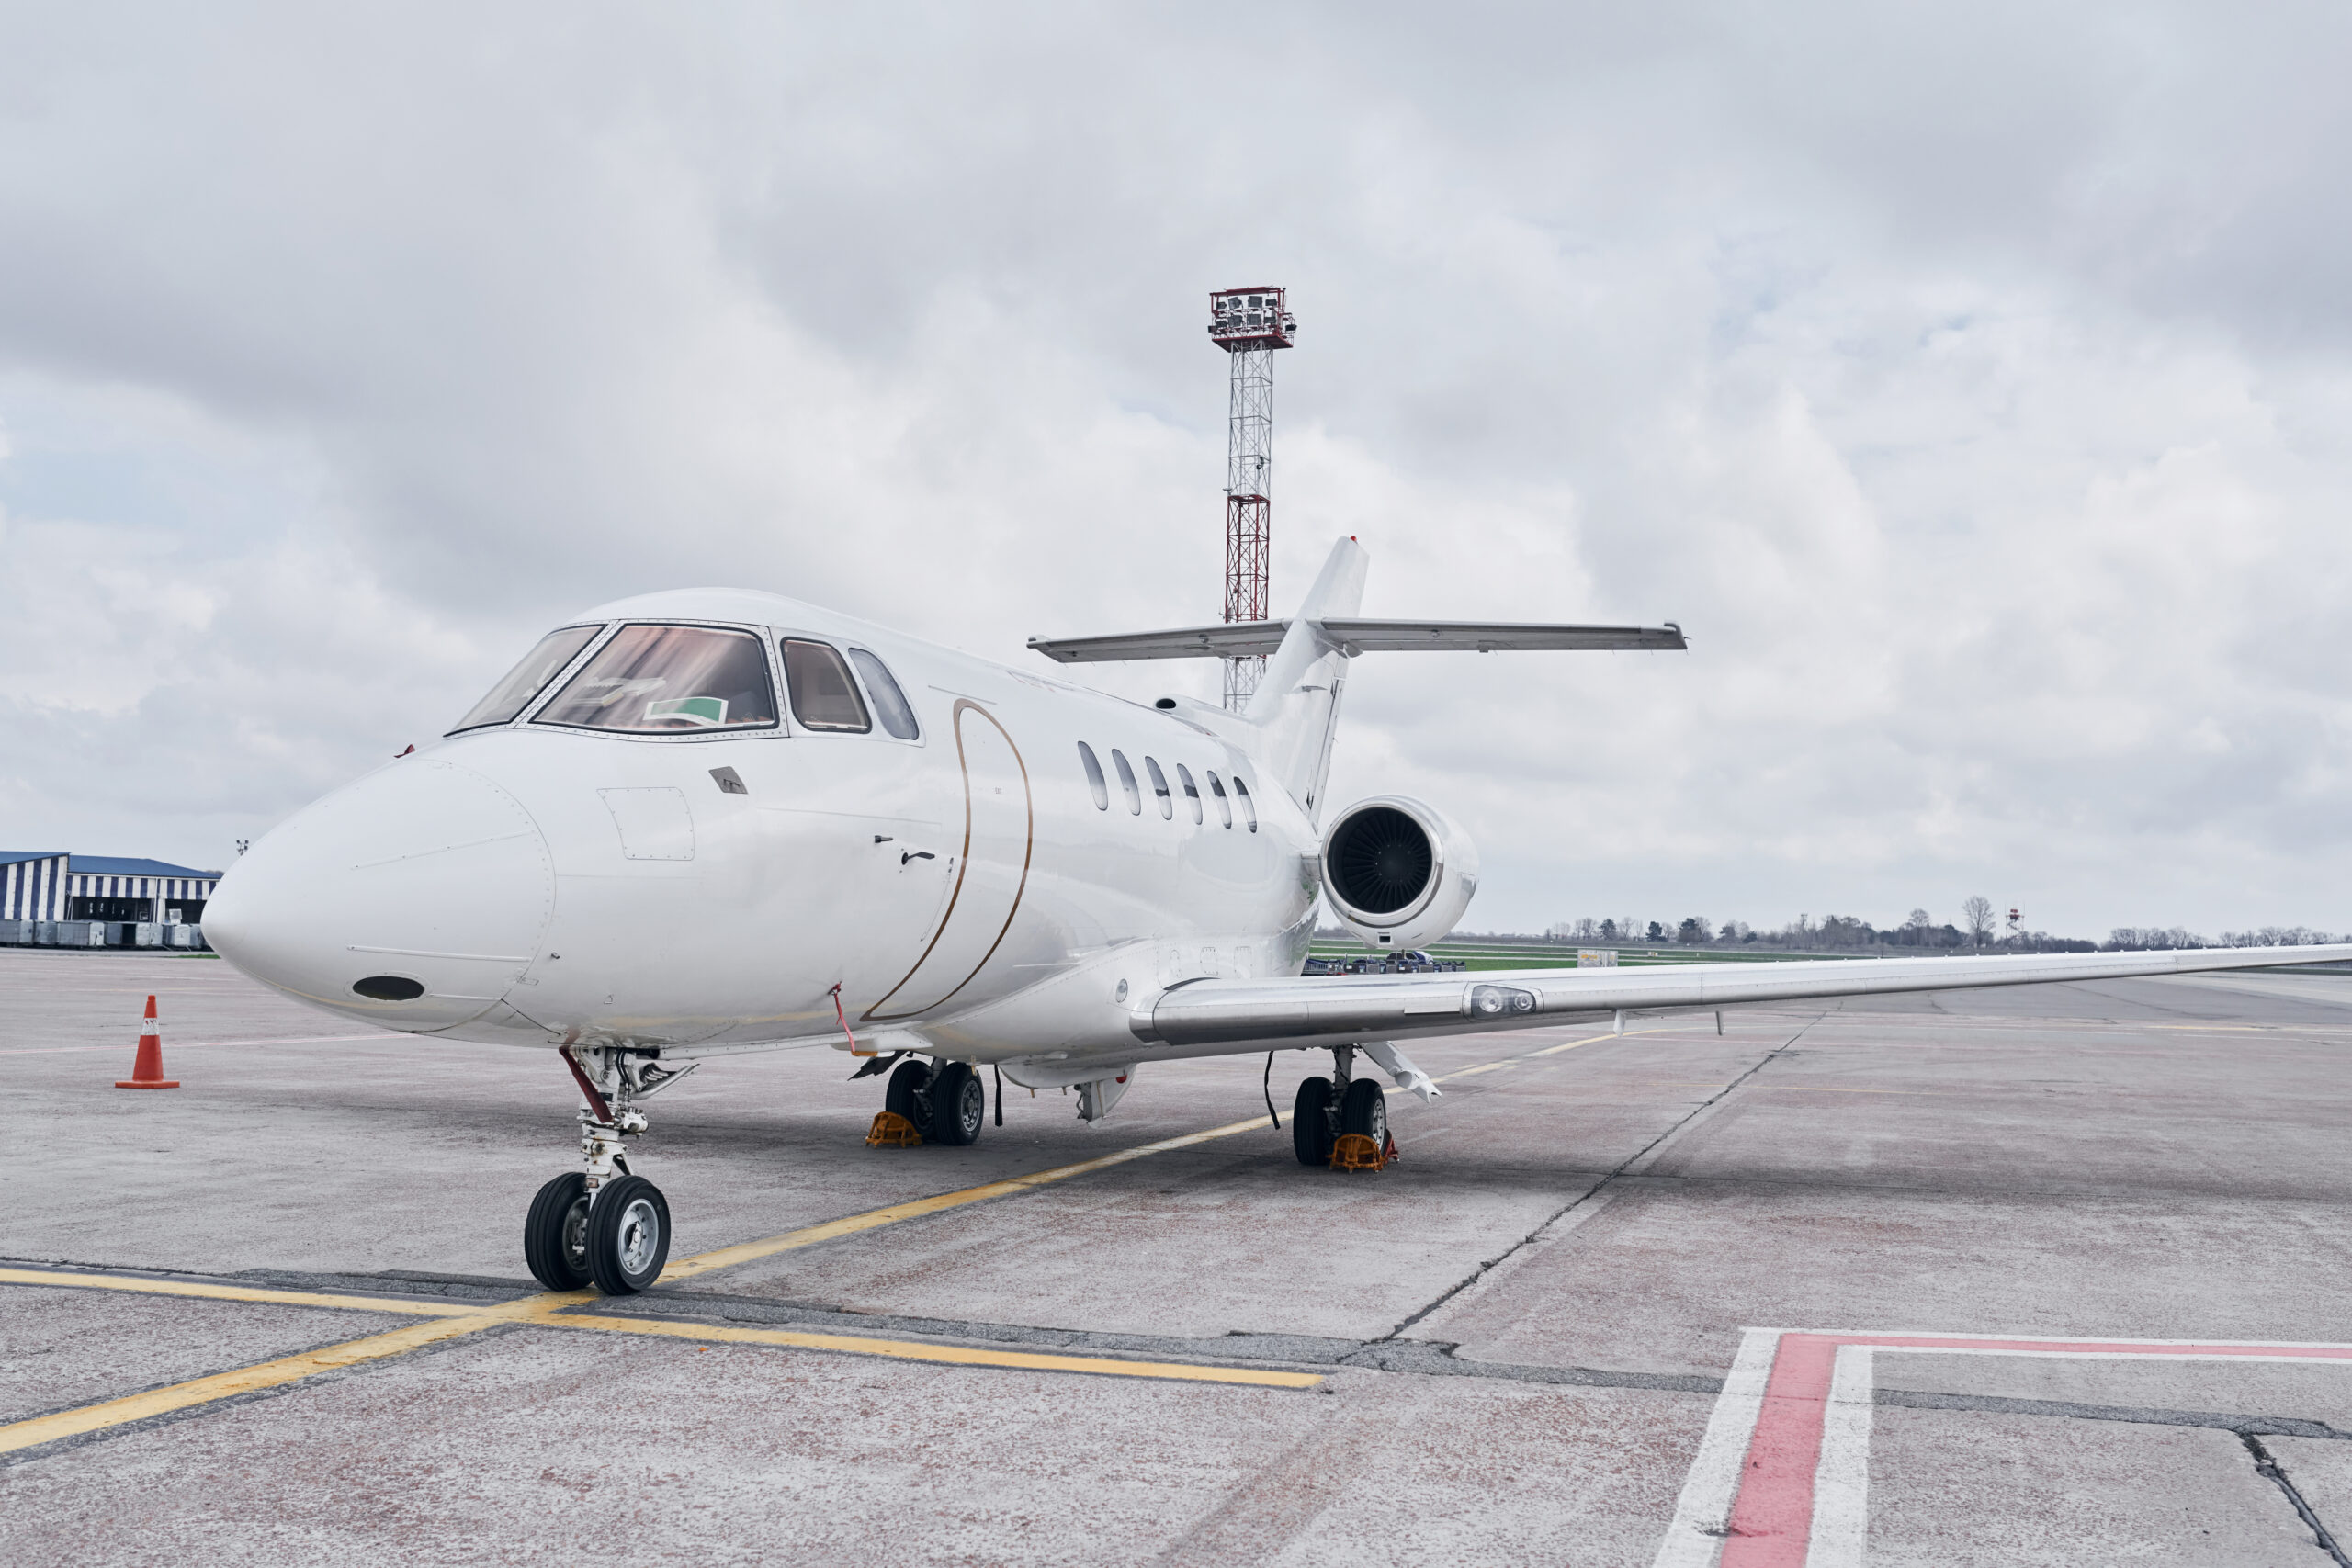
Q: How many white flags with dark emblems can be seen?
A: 0